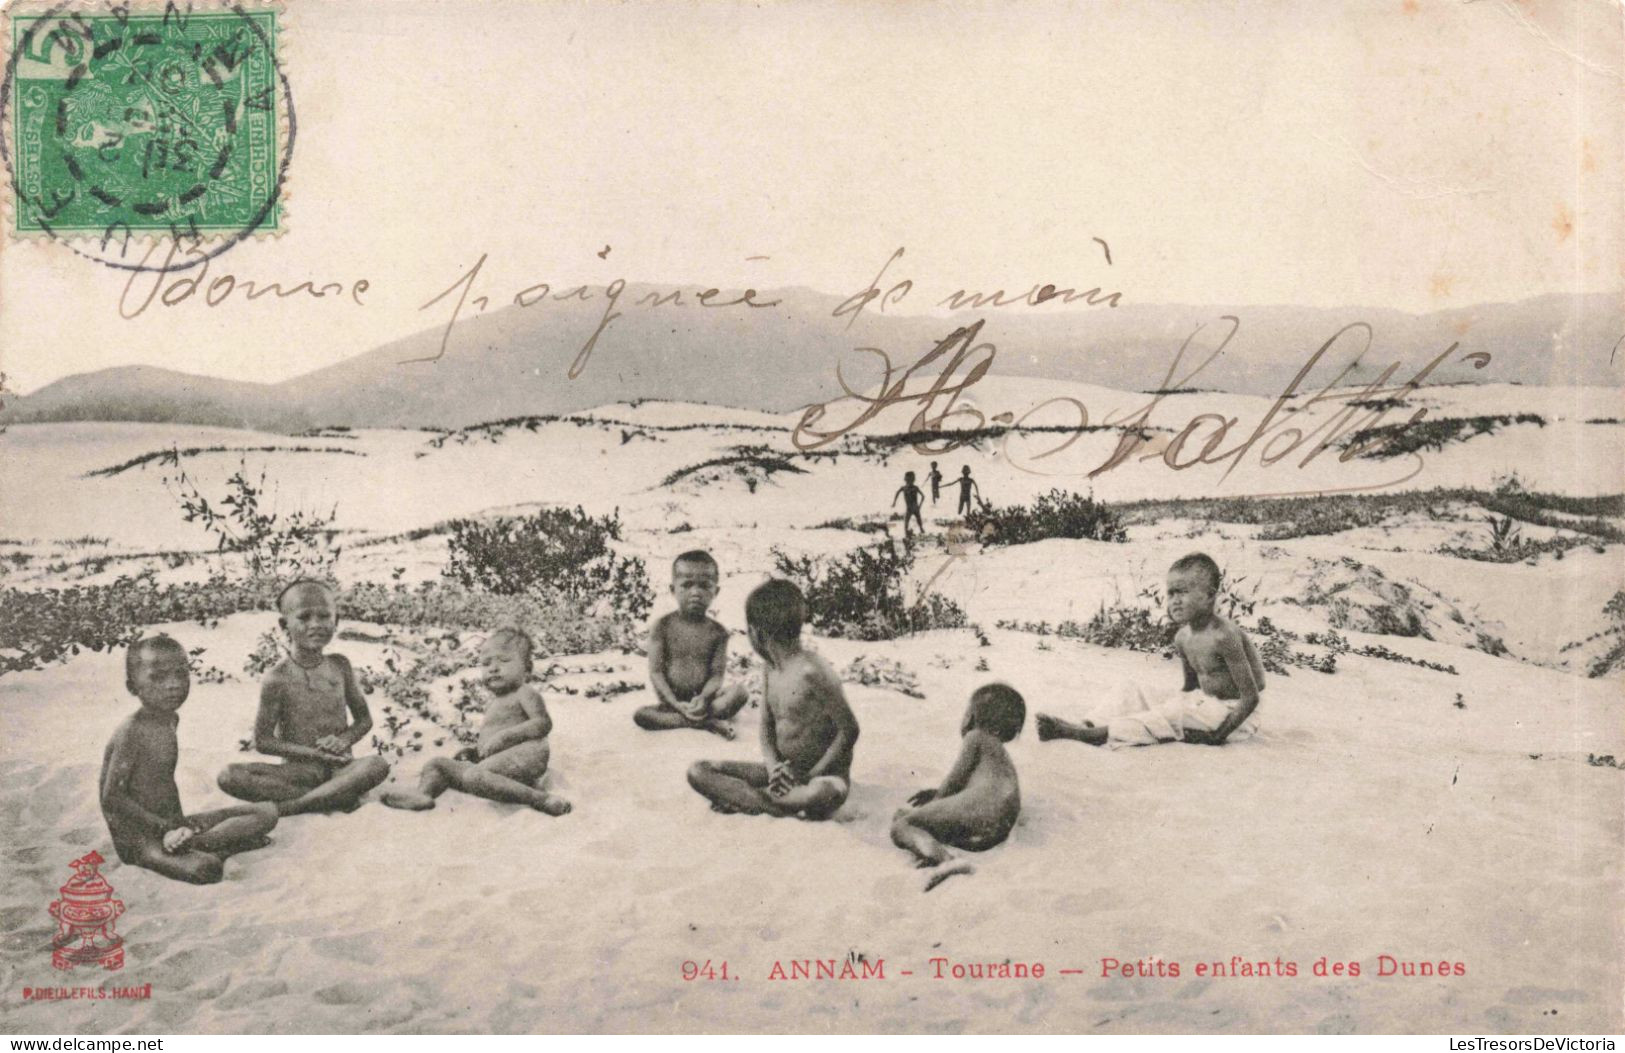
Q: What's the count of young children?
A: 10